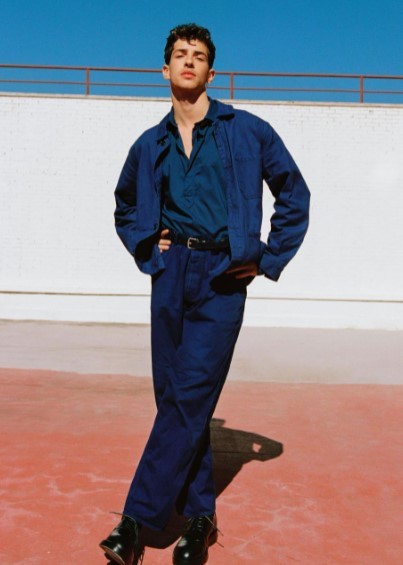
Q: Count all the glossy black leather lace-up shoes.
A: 2